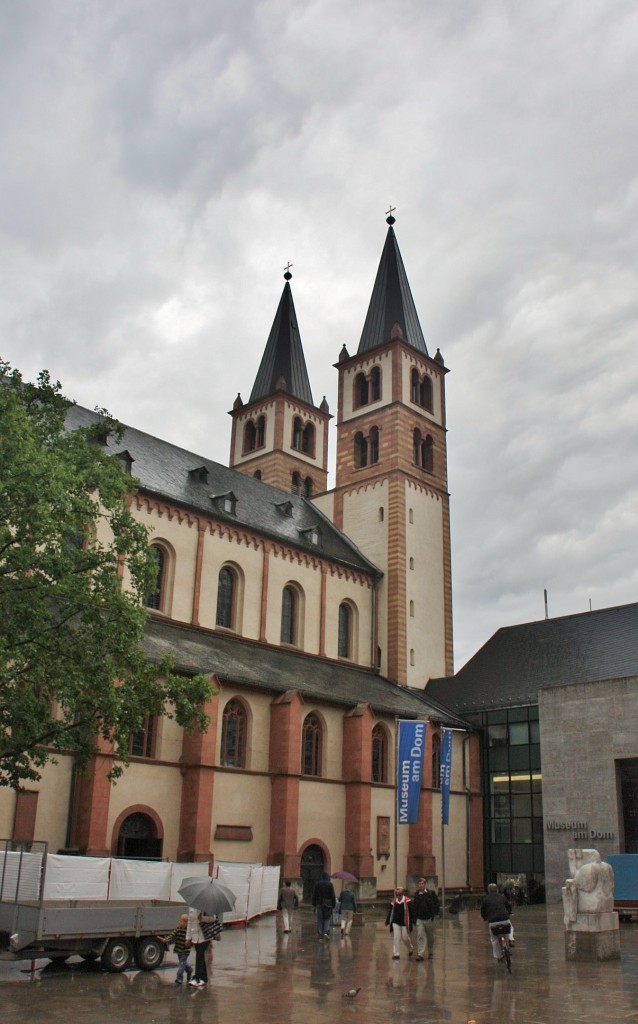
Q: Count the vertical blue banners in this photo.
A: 2